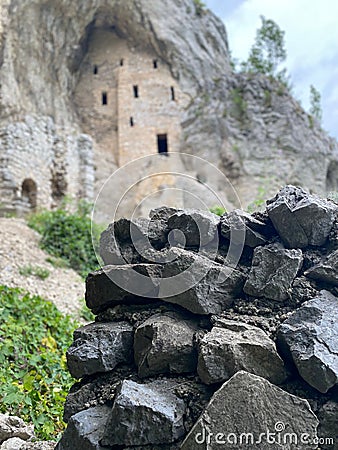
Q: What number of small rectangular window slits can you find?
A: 7